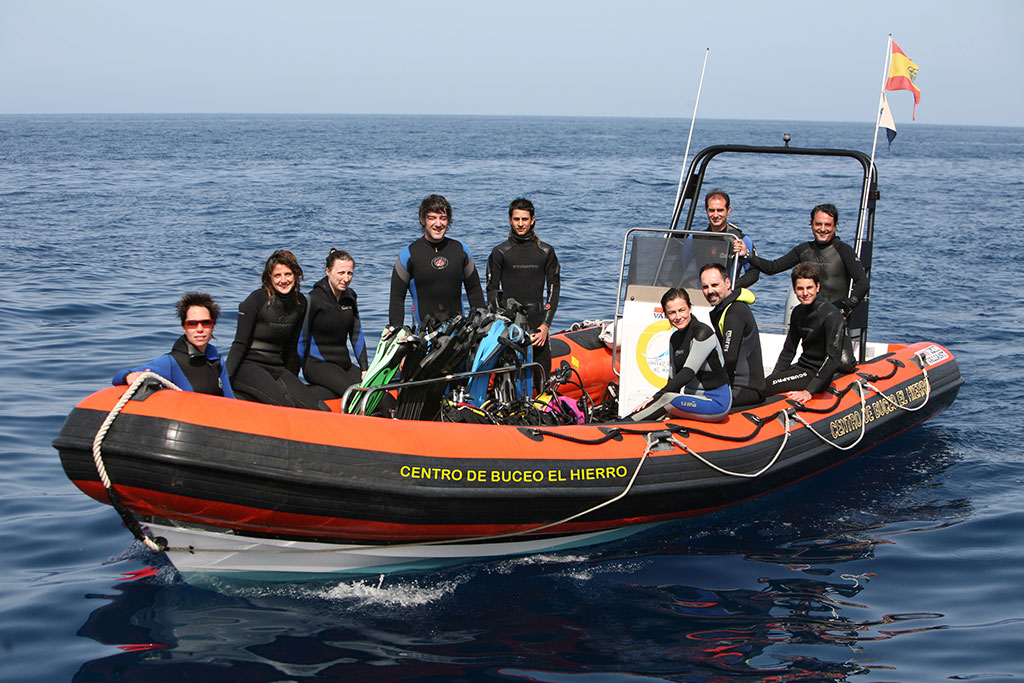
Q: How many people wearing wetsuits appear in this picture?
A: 10